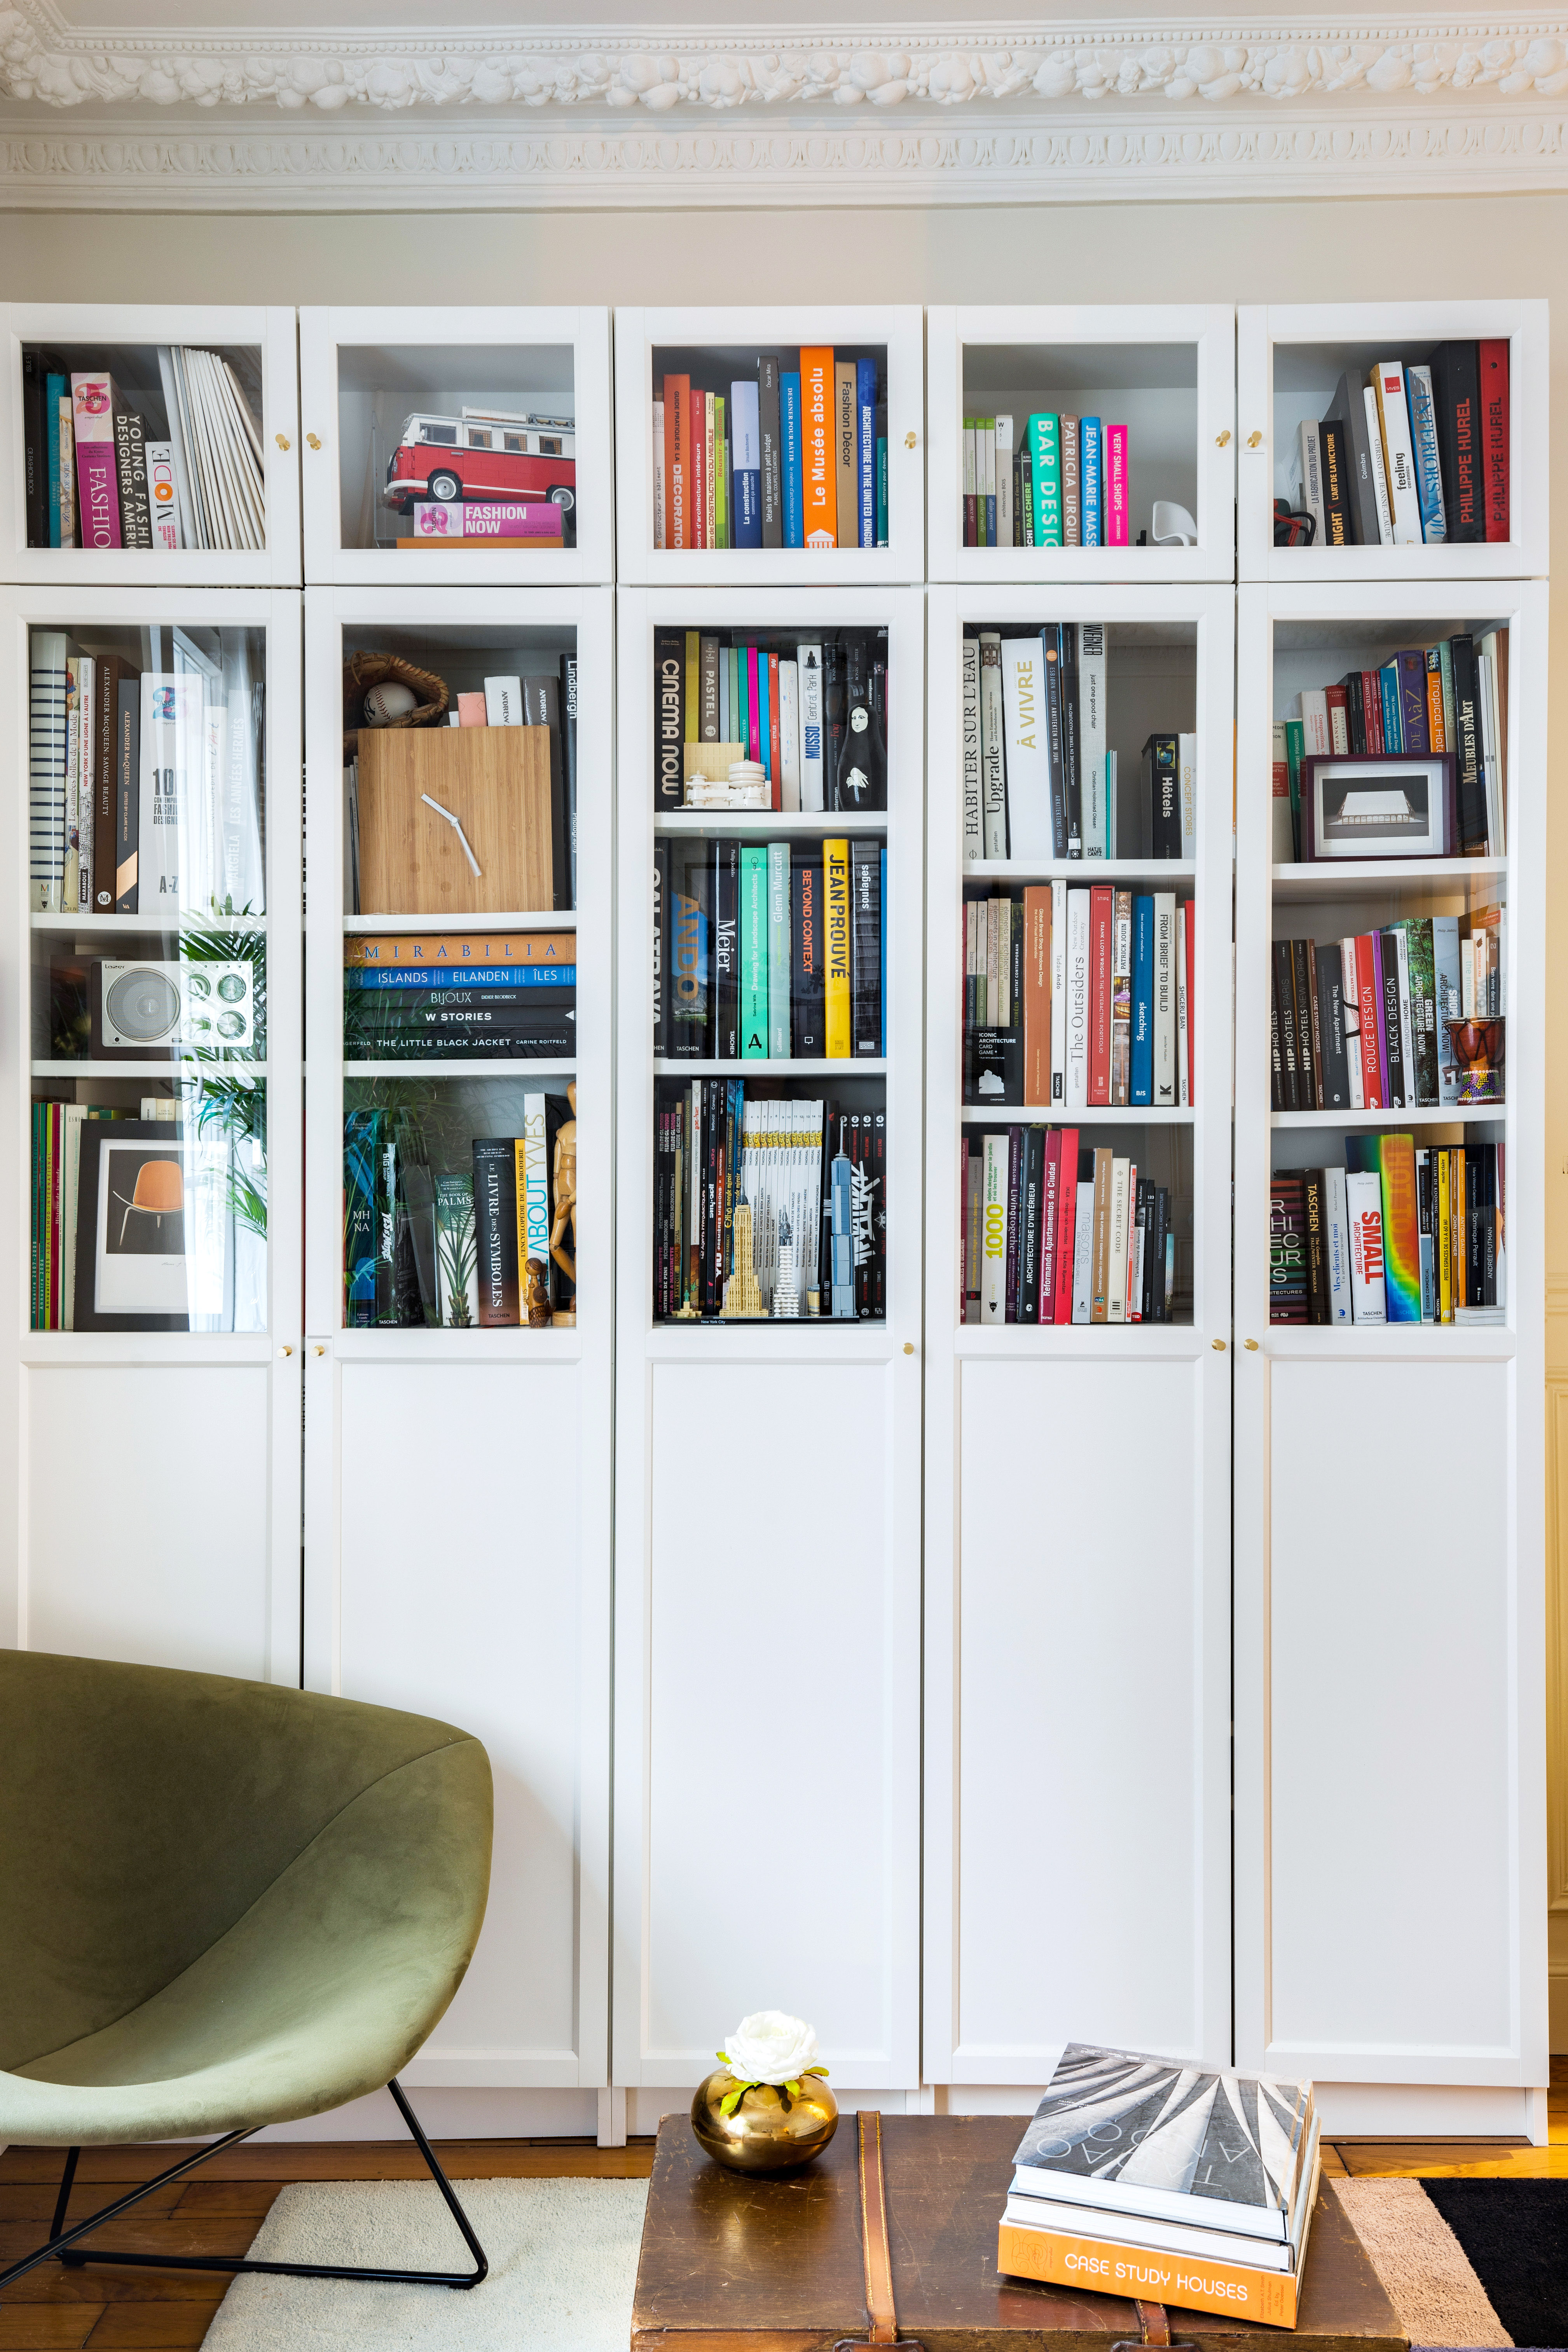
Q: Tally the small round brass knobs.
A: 10